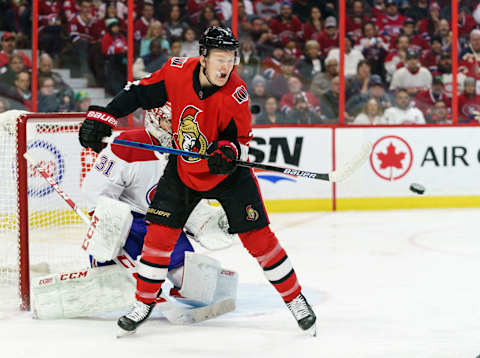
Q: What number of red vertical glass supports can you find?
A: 5